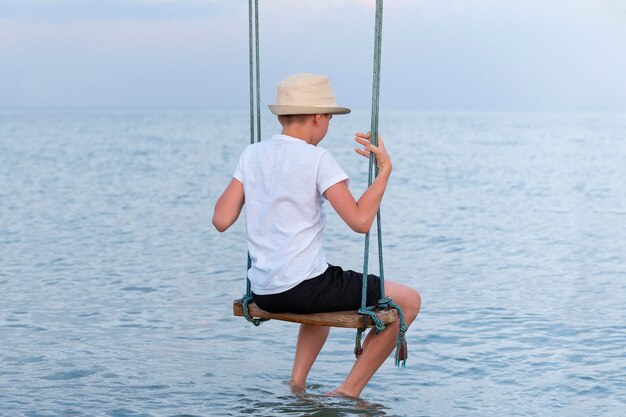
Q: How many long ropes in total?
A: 4